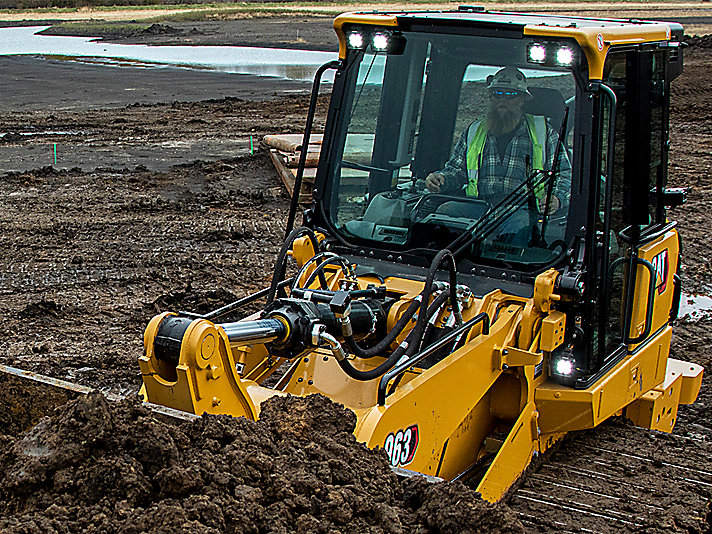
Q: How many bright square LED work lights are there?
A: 5